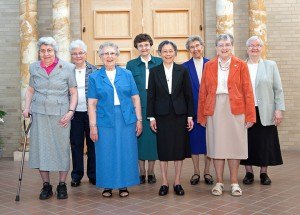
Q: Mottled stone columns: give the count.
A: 4